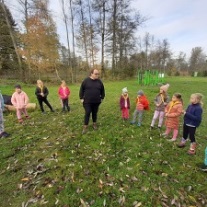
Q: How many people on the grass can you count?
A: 11